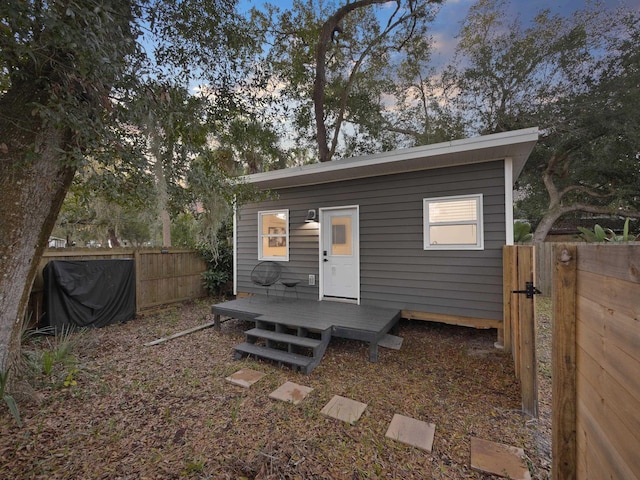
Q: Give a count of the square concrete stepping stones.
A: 5